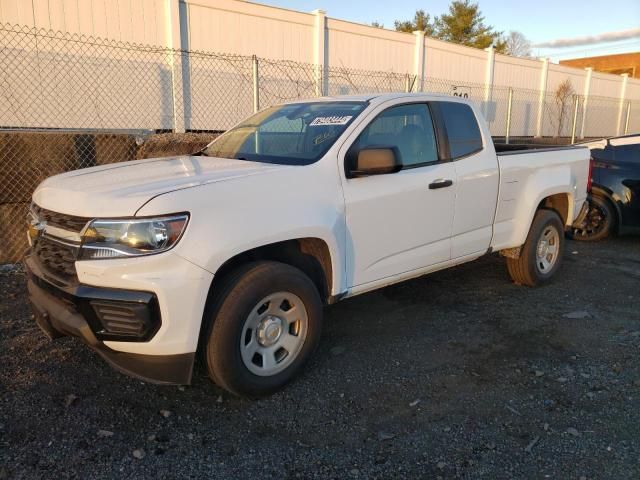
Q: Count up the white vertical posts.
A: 7